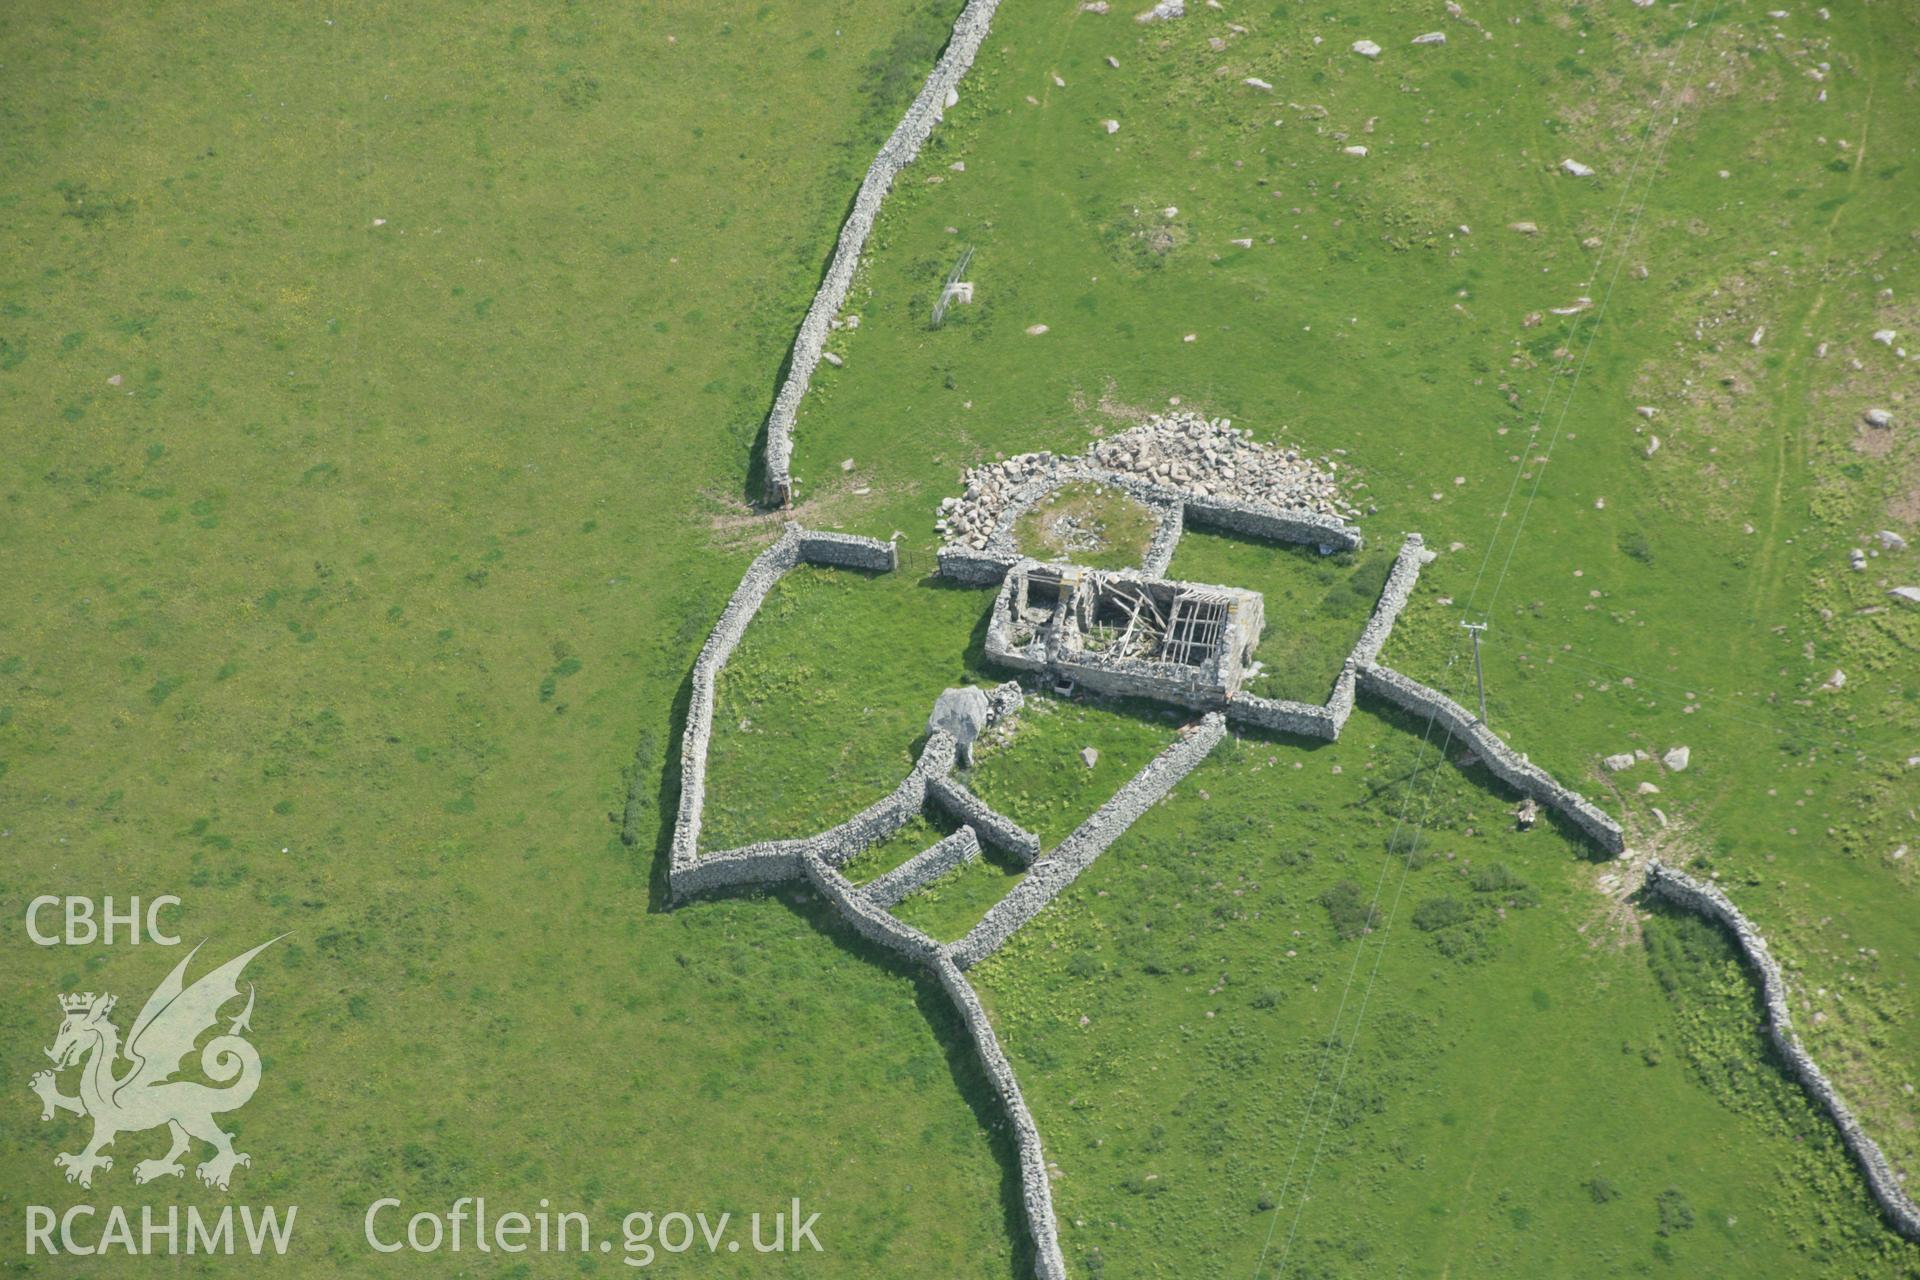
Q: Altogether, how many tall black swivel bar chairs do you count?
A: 0